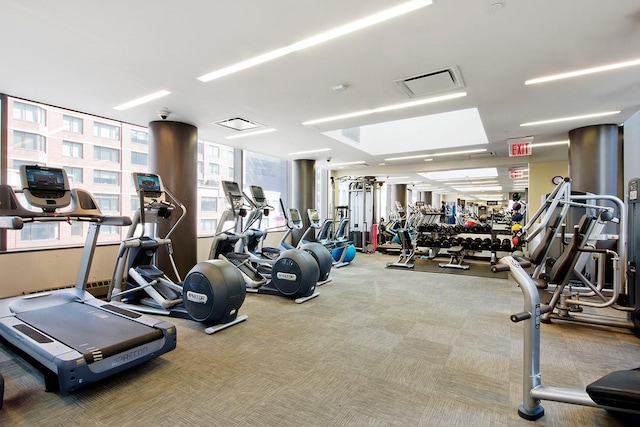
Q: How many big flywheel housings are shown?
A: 3